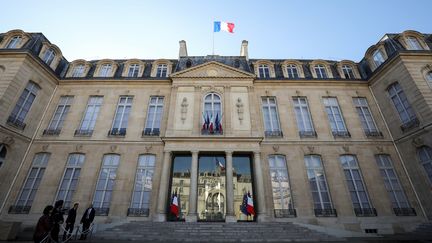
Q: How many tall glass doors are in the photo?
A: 3